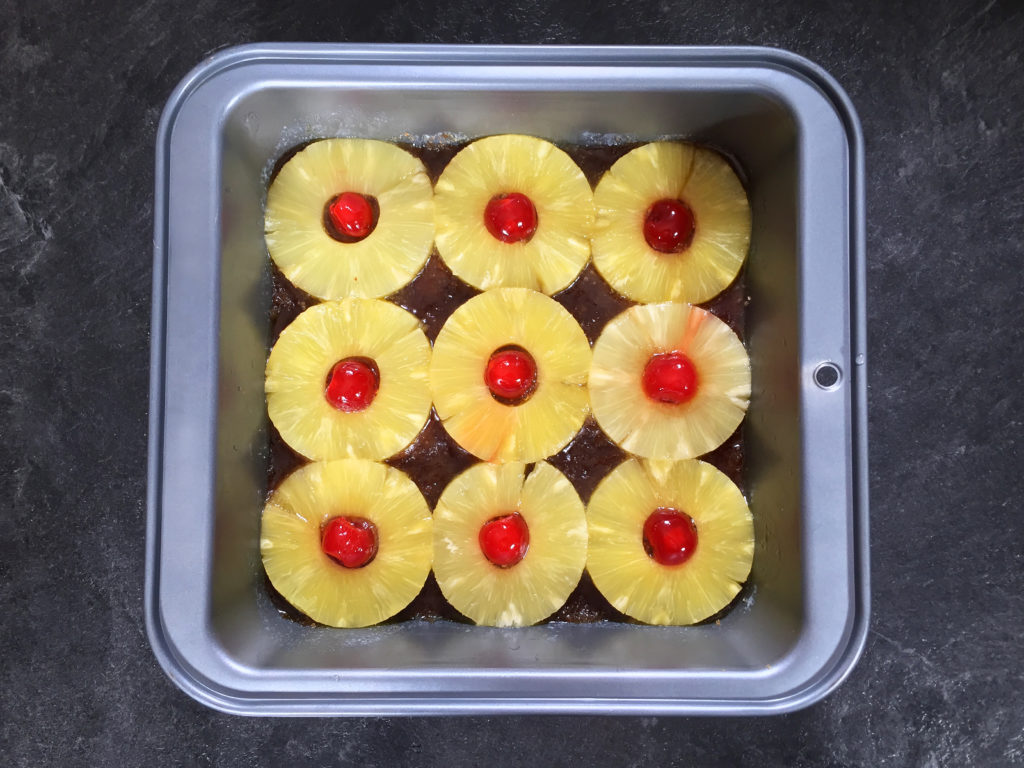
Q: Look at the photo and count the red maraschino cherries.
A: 9